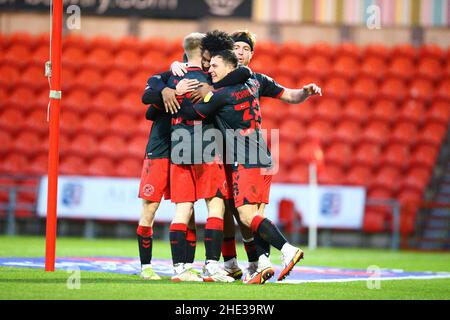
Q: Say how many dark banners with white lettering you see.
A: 1